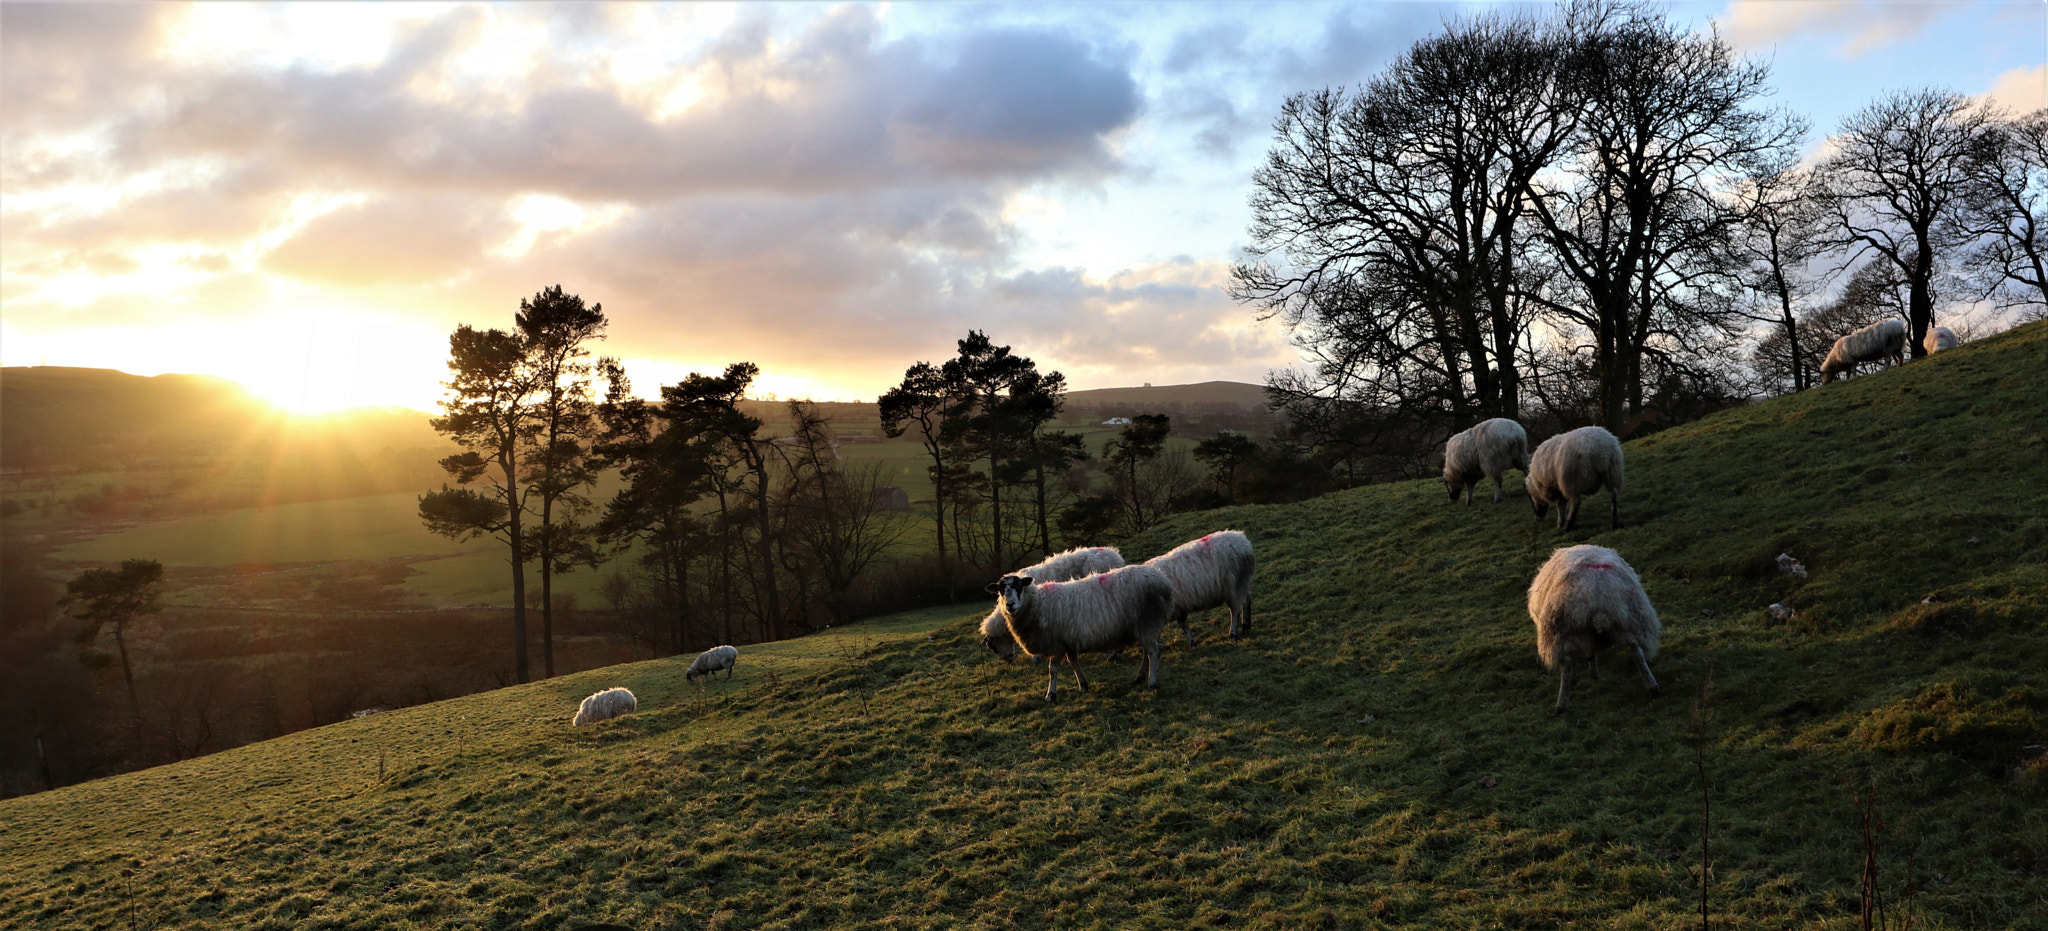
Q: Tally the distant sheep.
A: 4